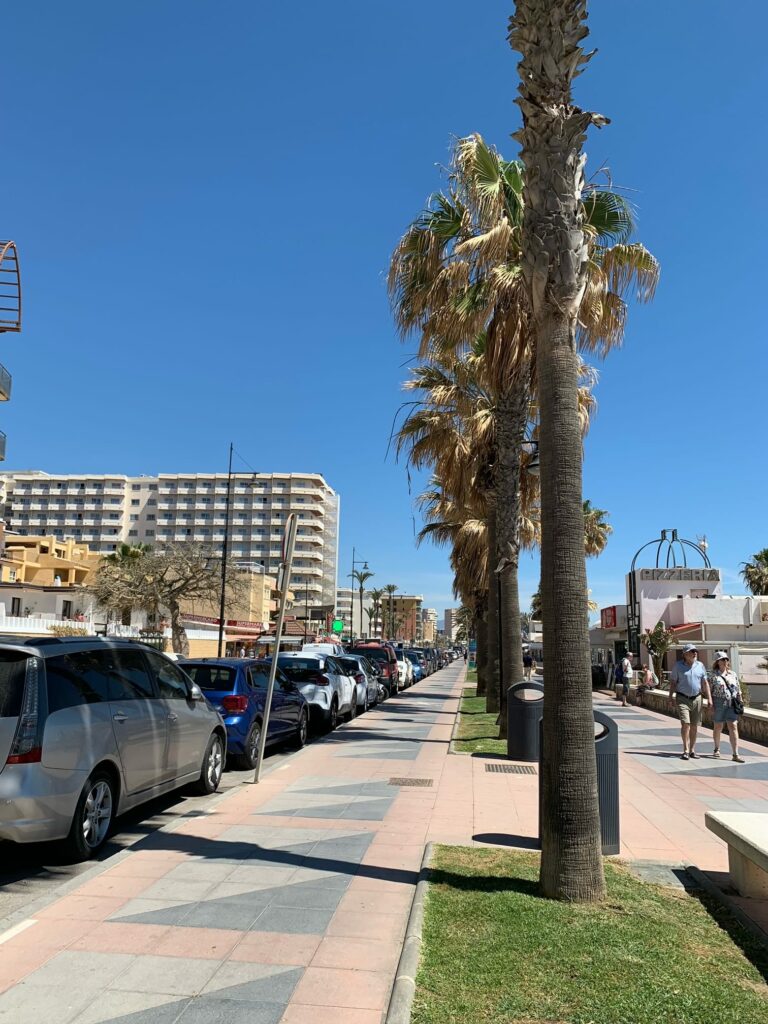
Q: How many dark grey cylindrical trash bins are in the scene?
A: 2